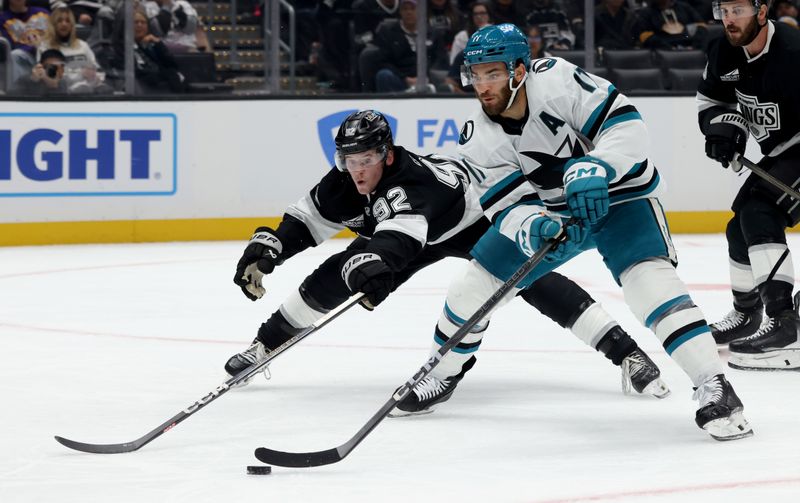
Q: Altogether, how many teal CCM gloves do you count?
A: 2